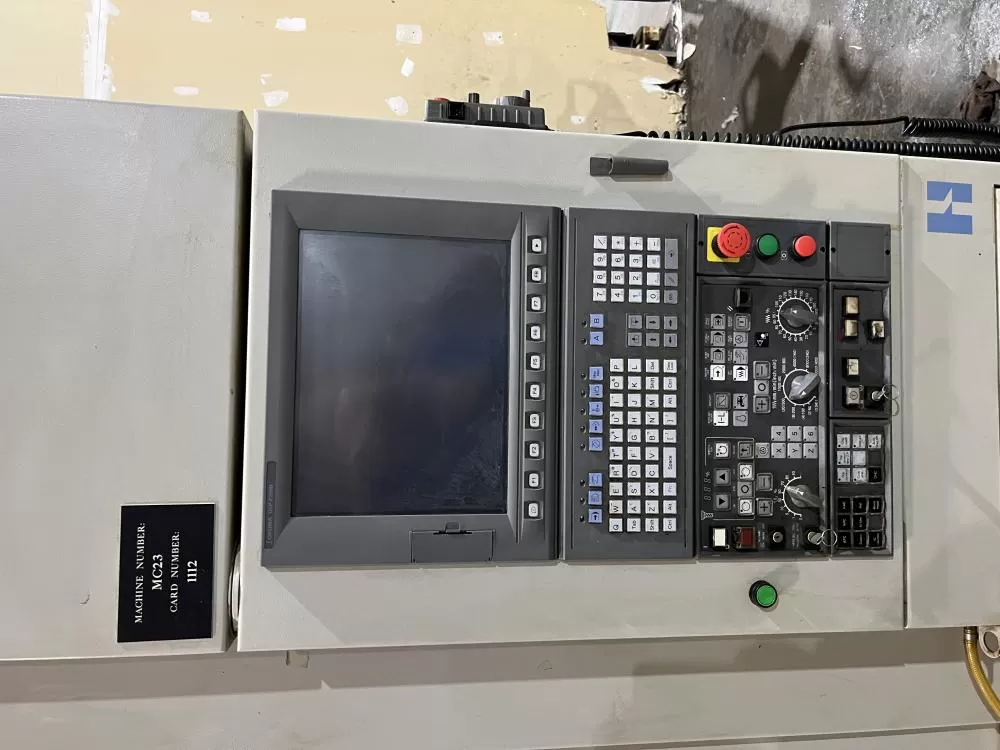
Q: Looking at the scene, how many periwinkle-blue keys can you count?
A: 10